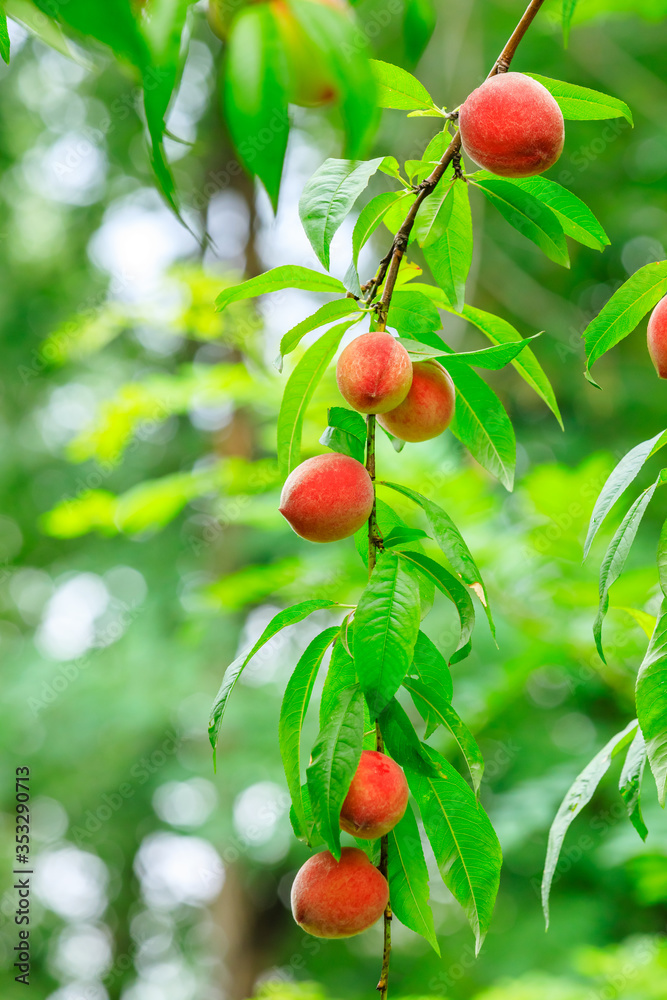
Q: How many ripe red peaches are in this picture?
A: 7